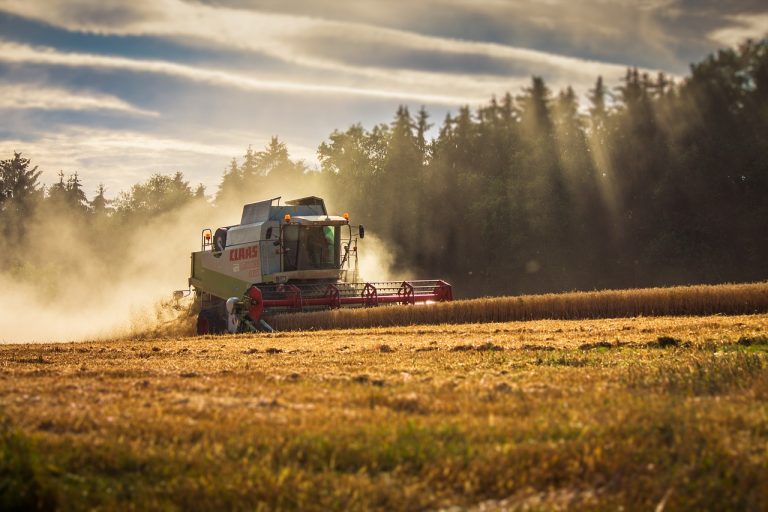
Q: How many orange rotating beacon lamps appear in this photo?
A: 3